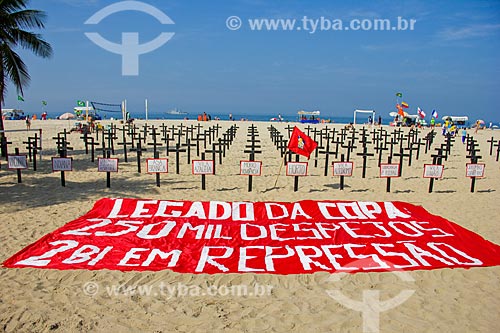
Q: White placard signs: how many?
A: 11